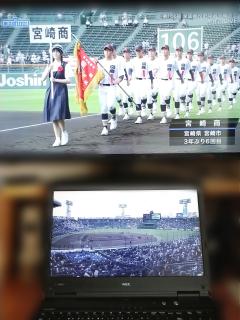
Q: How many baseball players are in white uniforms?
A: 12